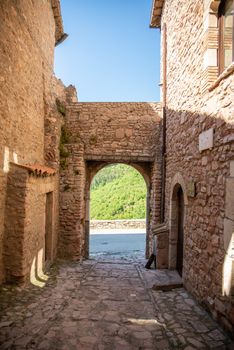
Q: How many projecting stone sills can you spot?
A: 1